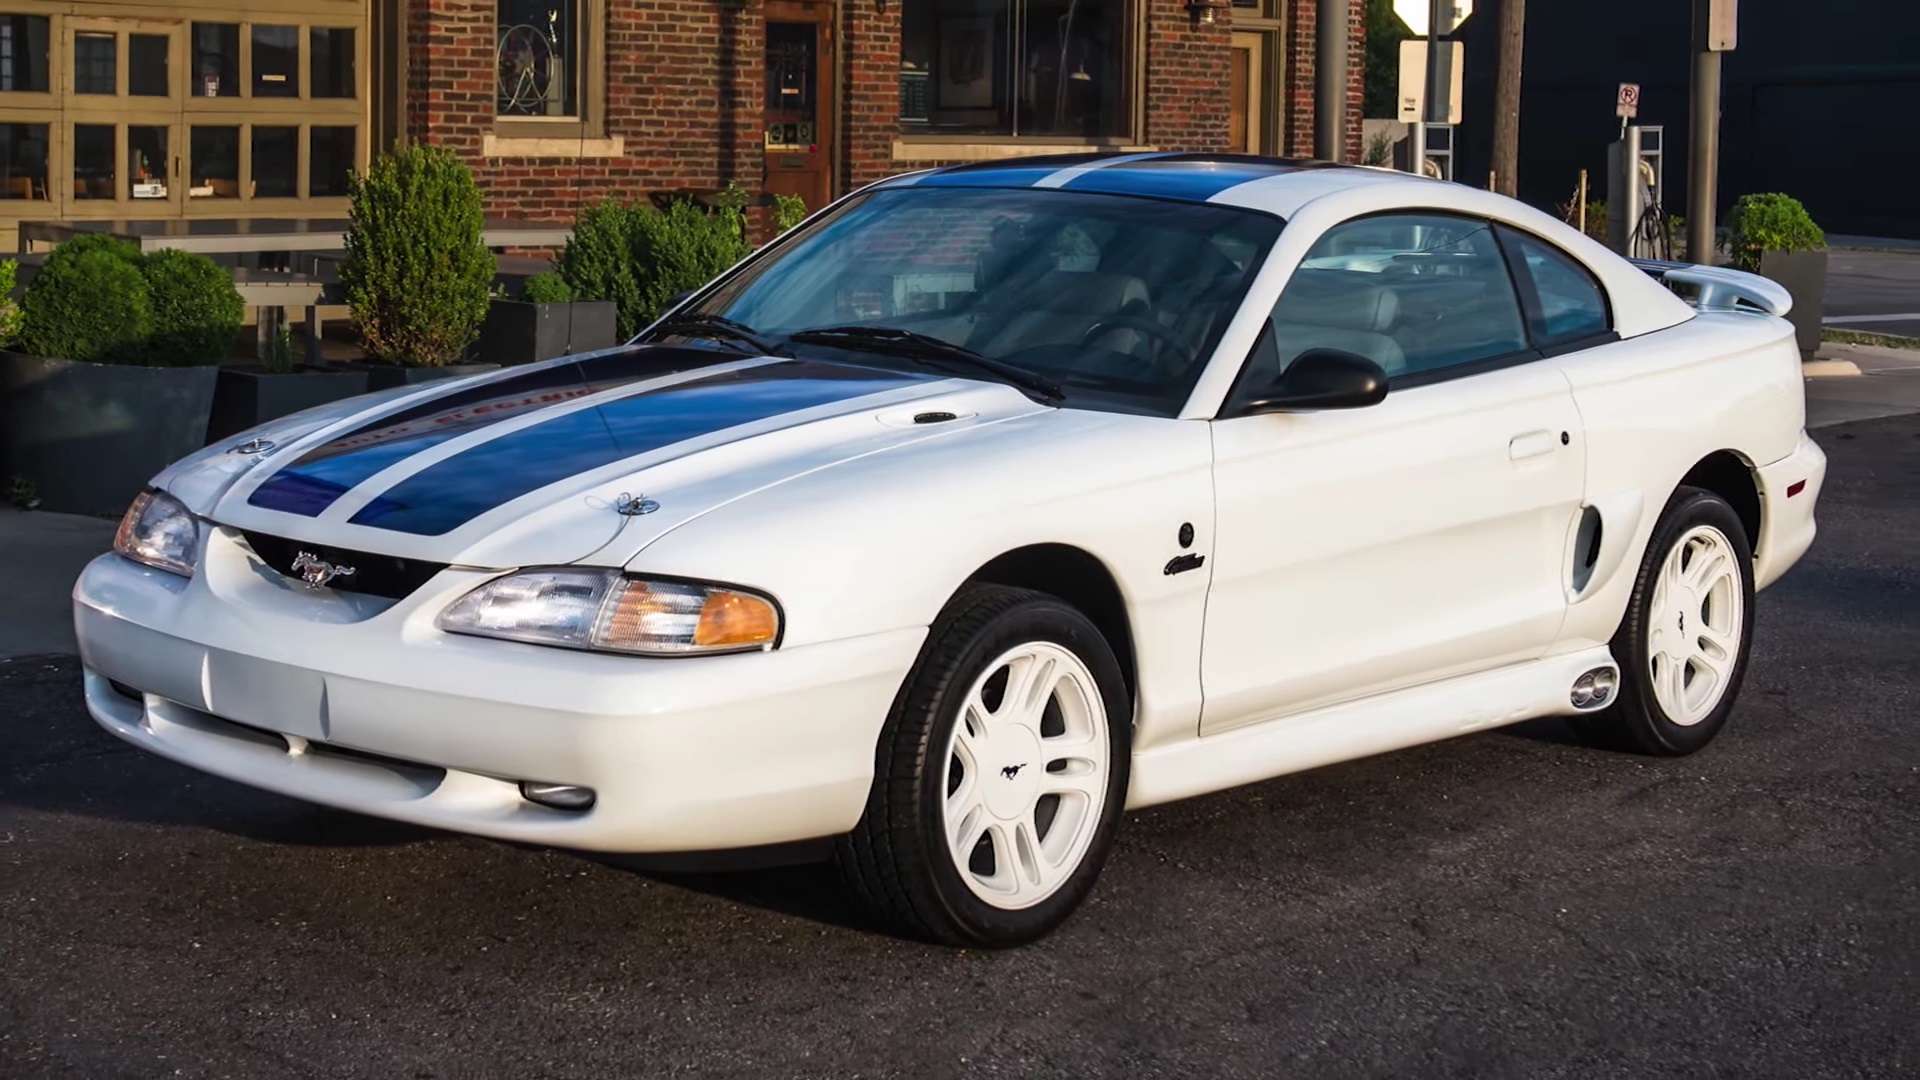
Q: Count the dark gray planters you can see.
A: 5